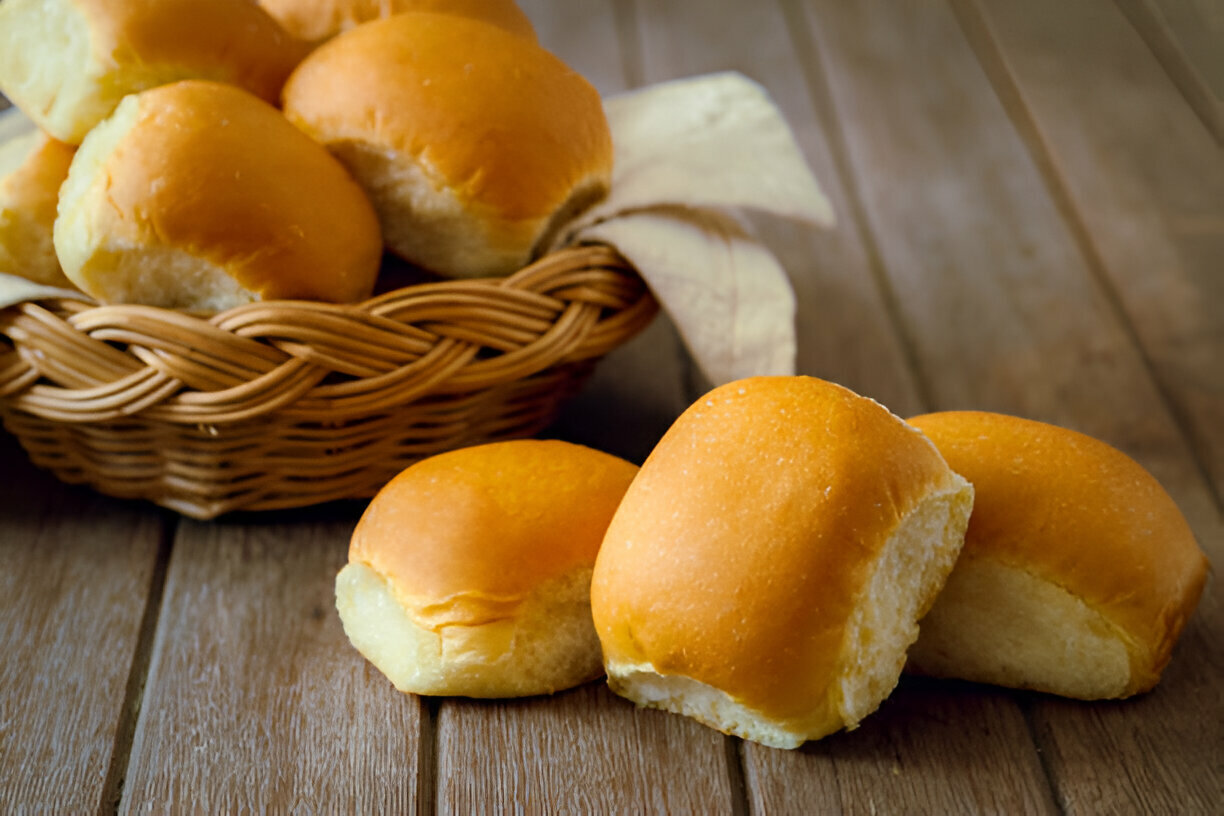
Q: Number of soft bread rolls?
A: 8